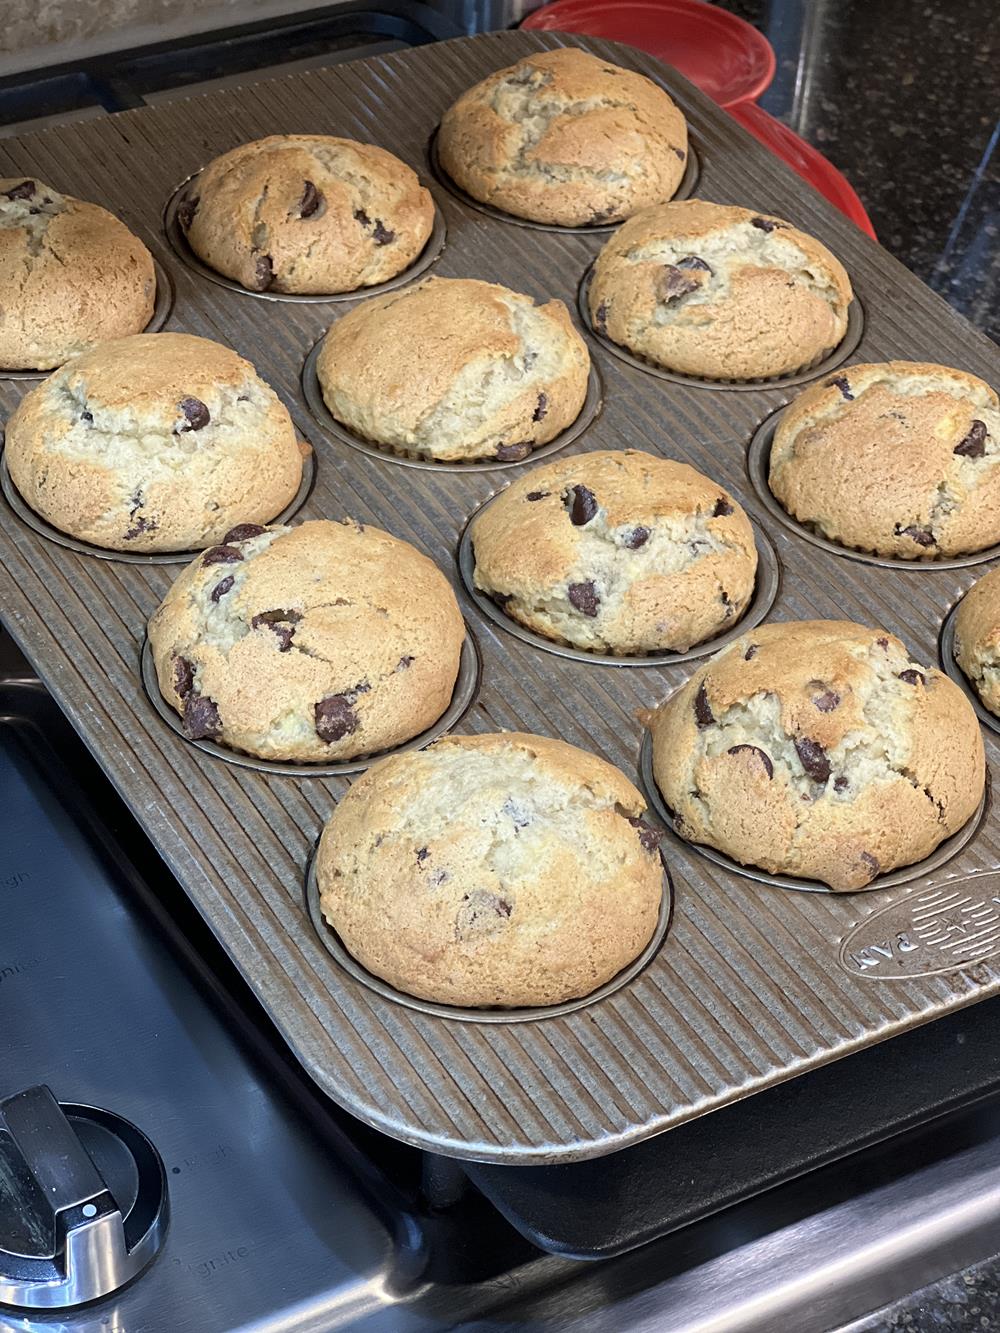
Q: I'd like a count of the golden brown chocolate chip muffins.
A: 12